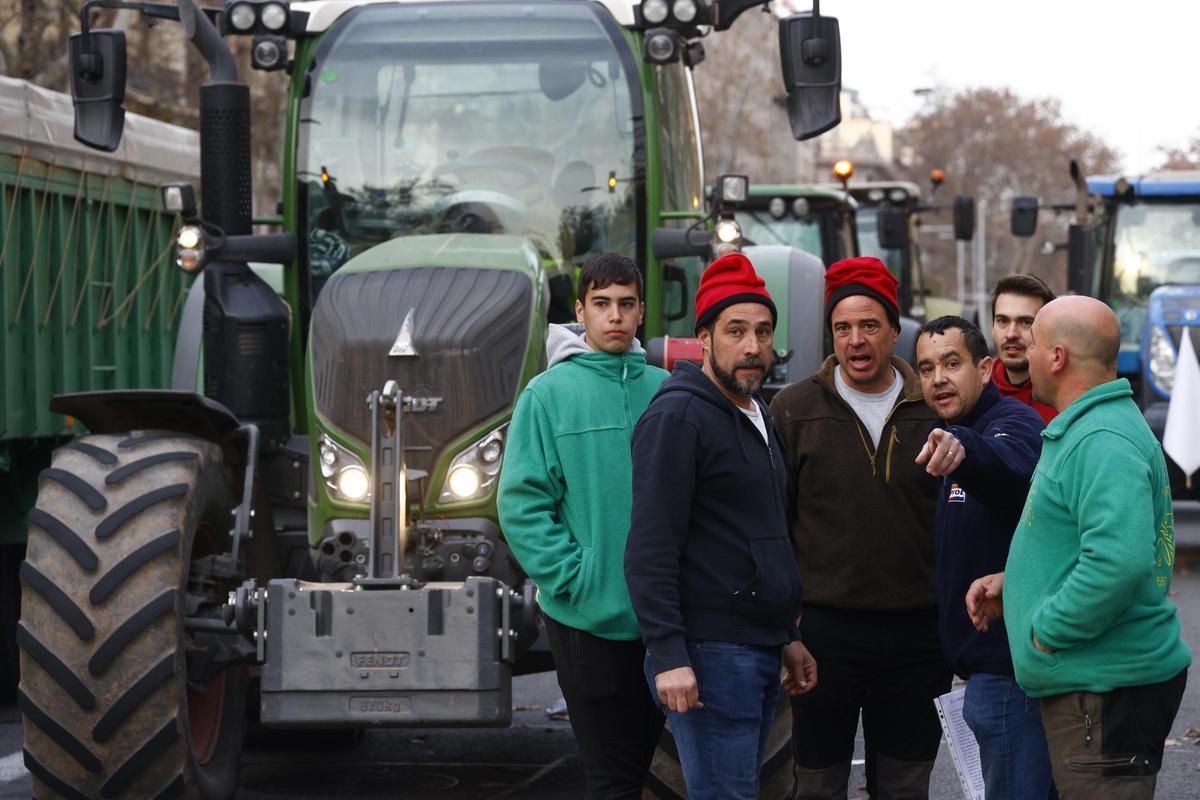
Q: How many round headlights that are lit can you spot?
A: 4